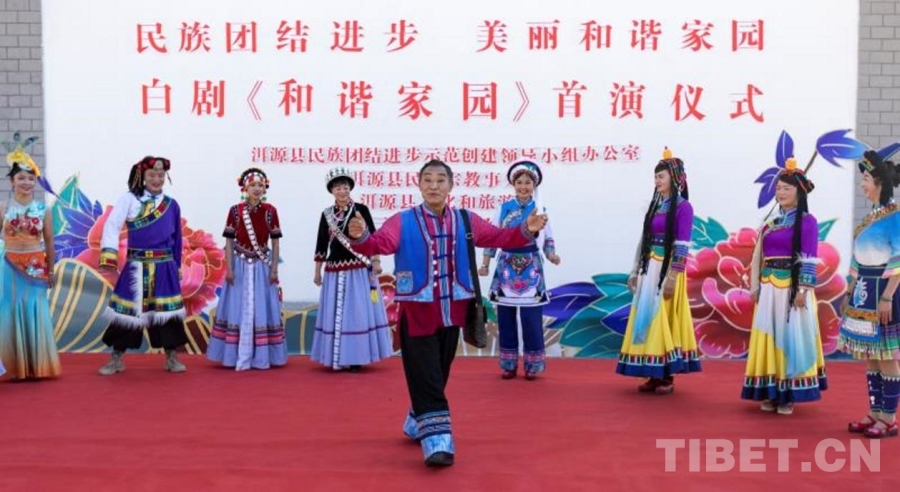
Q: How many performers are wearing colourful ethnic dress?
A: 9